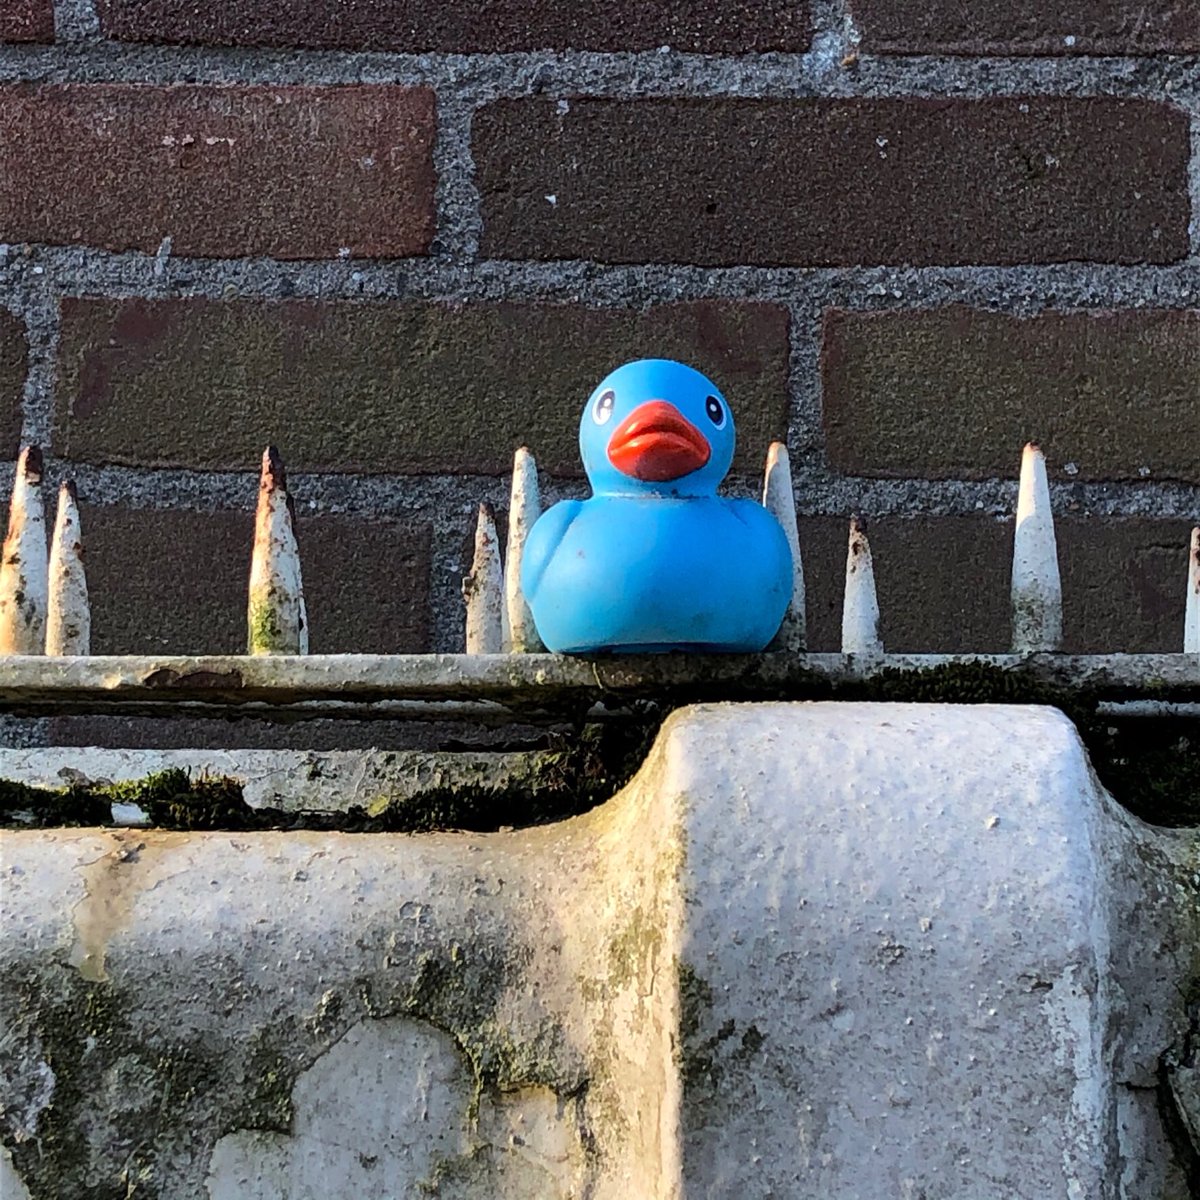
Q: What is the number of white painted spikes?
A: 9